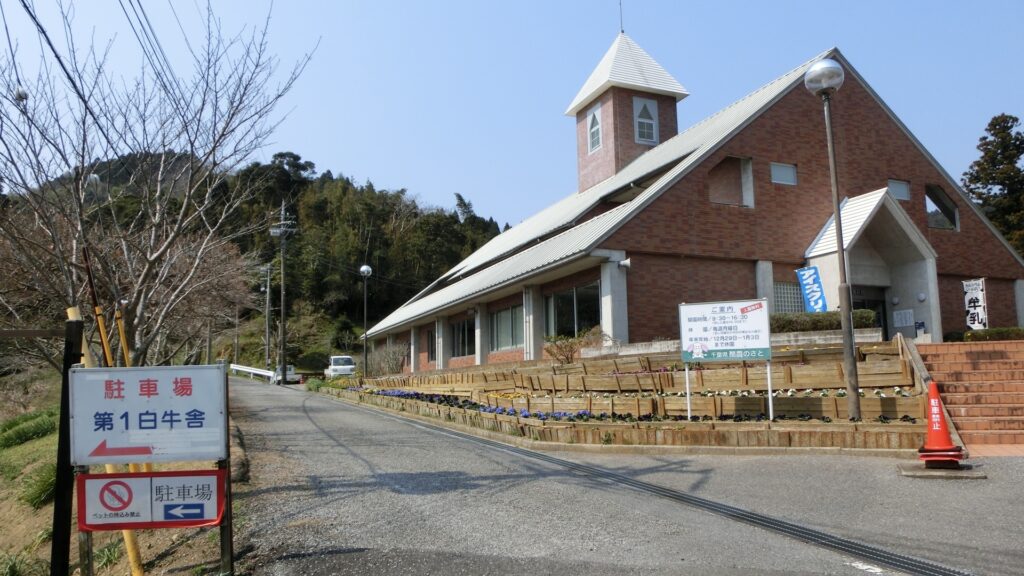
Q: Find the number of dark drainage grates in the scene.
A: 1